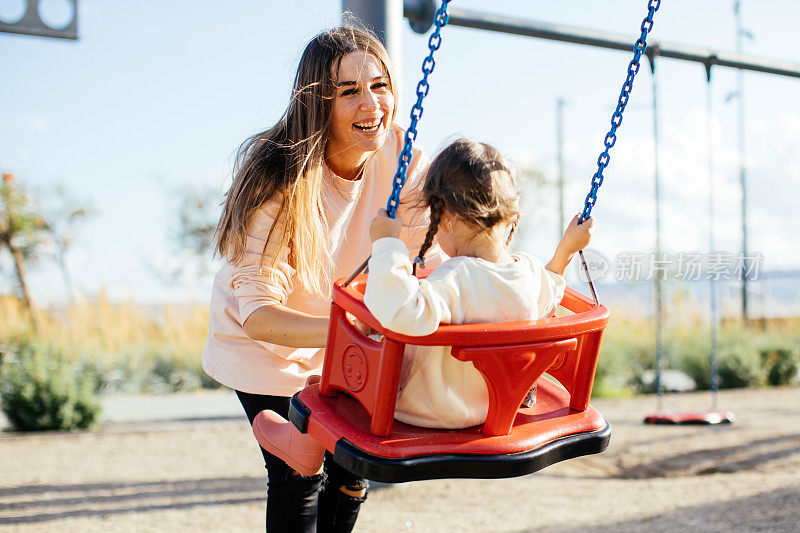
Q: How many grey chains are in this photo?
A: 2